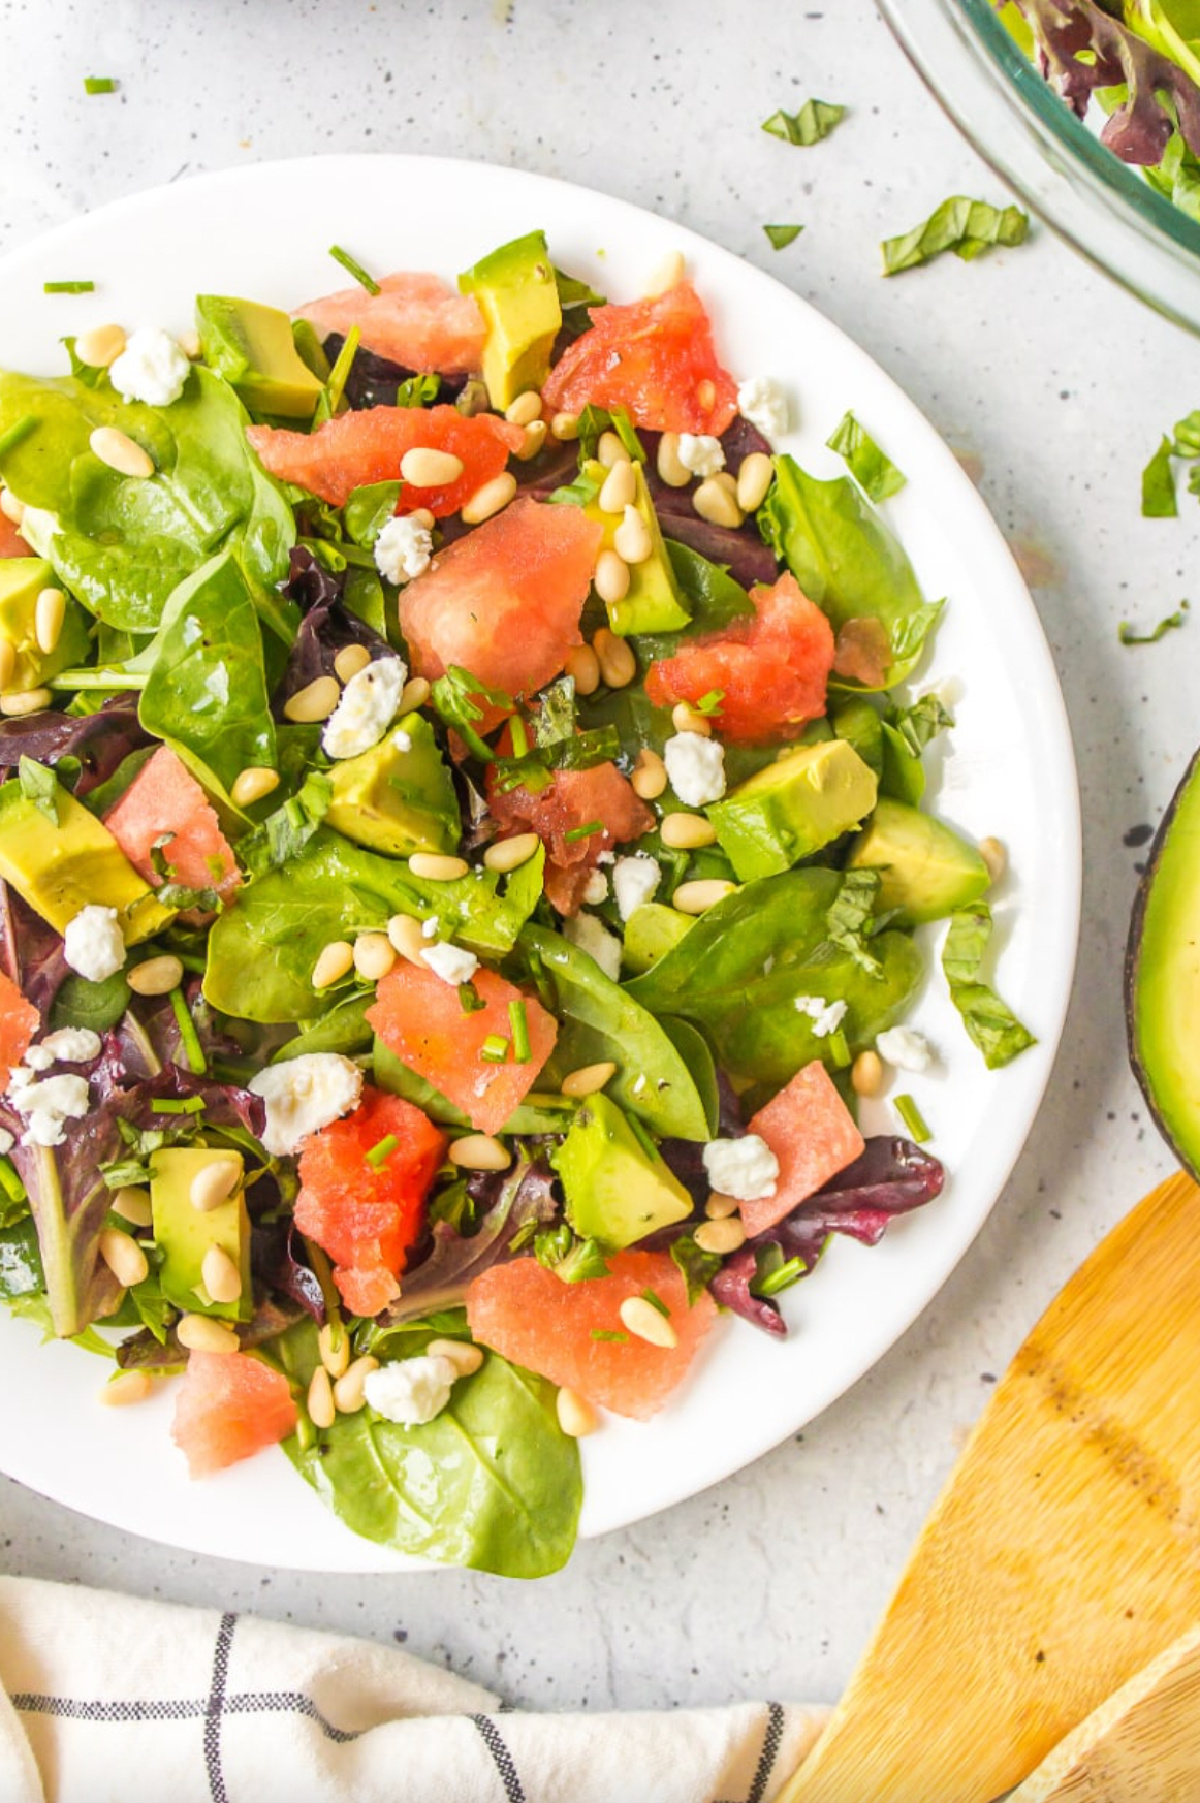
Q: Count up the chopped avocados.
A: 10